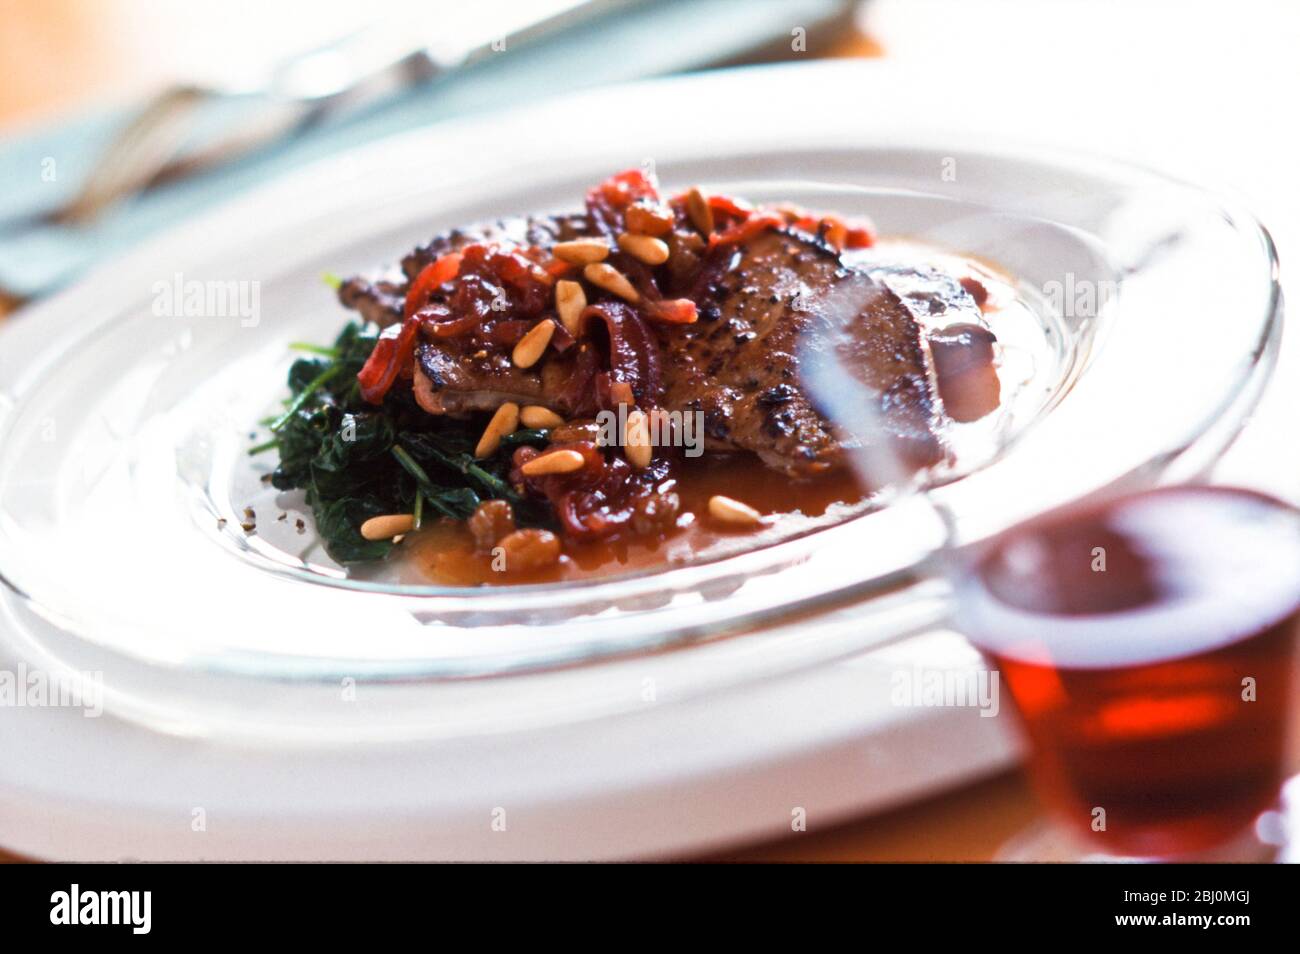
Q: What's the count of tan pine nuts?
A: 12